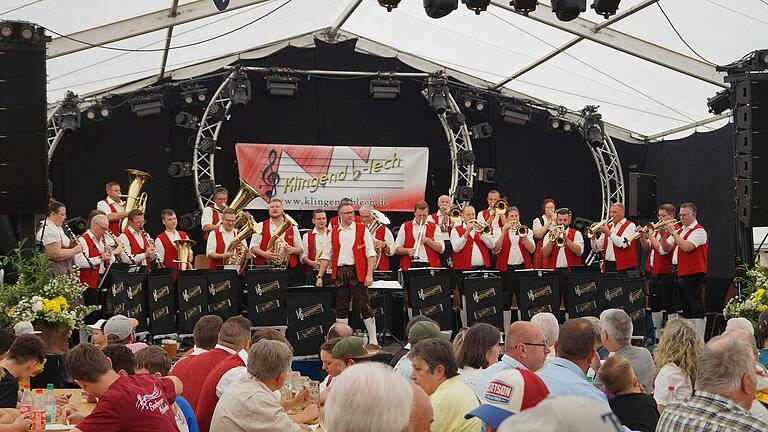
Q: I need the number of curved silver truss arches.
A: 4